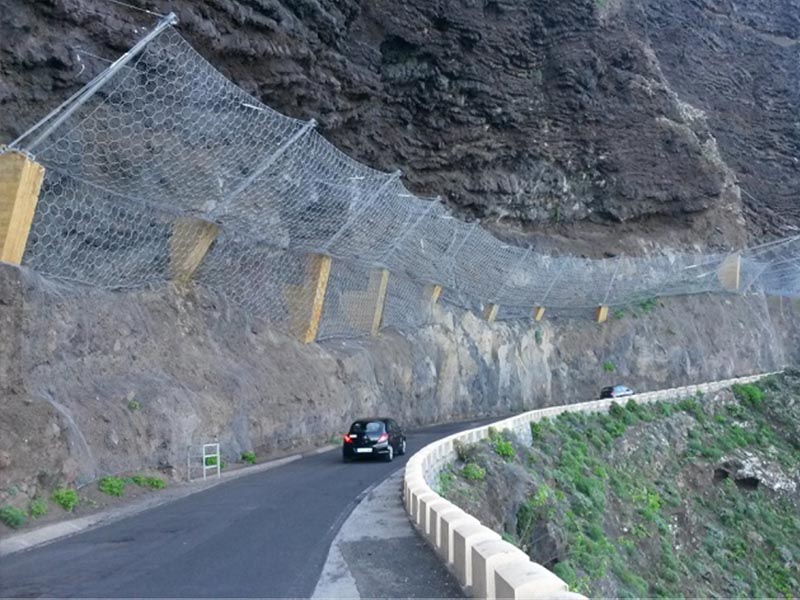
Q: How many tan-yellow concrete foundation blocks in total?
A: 9